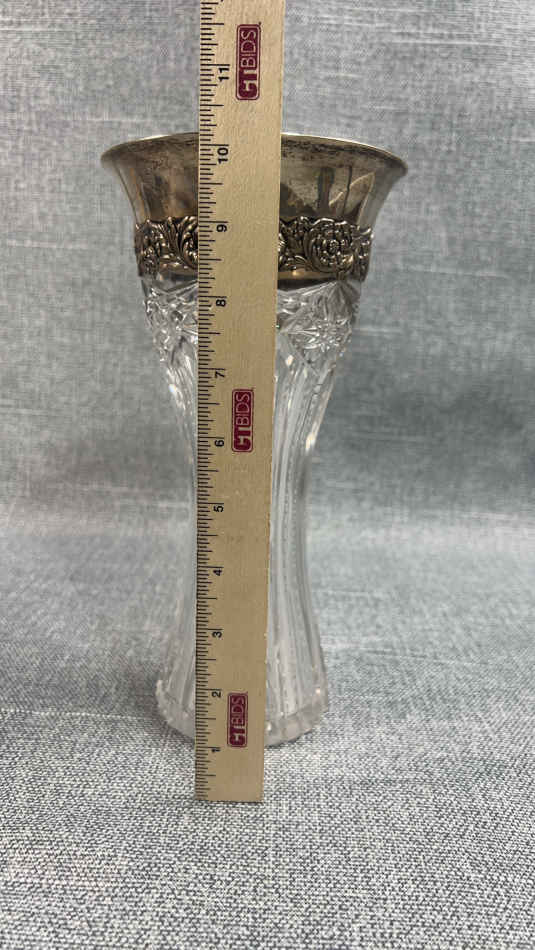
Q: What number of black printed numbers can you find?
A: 11